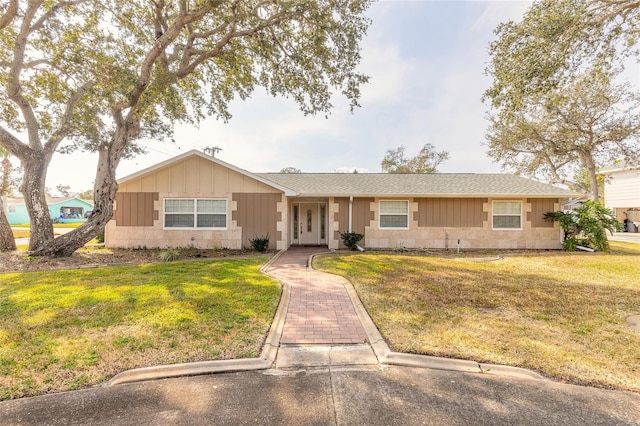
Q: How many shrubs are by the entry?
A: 2